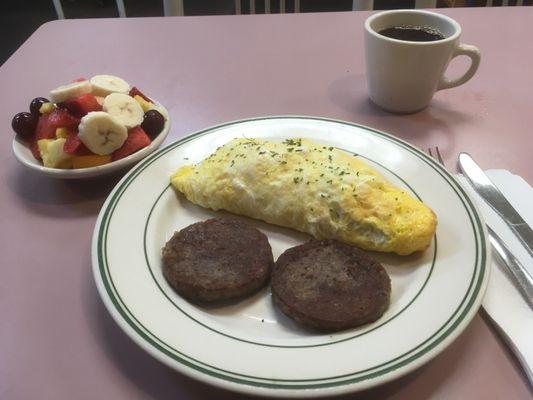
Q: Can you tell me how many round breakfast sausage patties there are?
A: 2